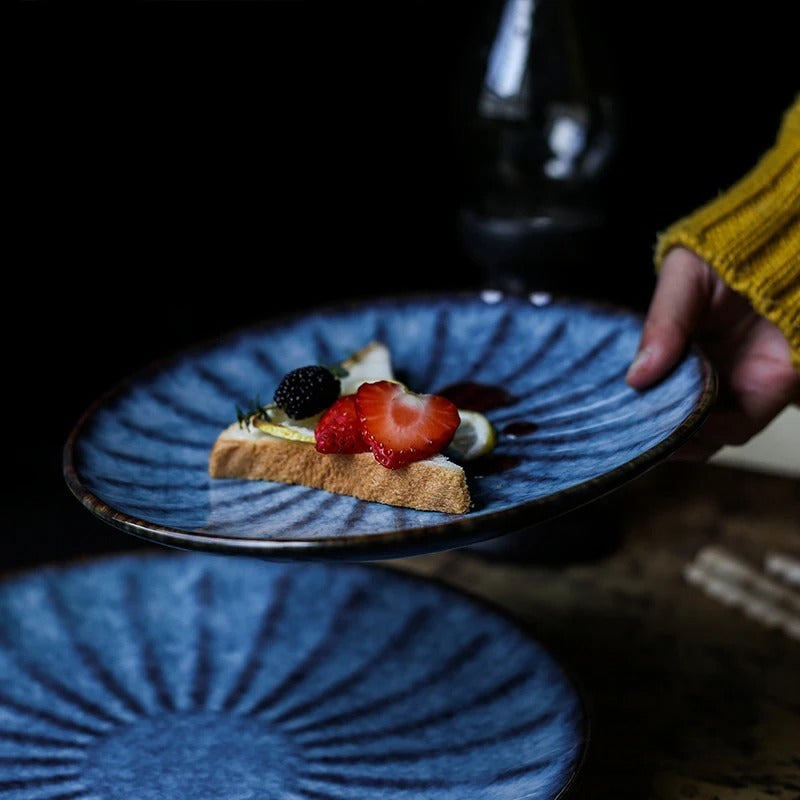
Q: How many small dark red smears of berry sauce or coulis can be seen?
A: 3